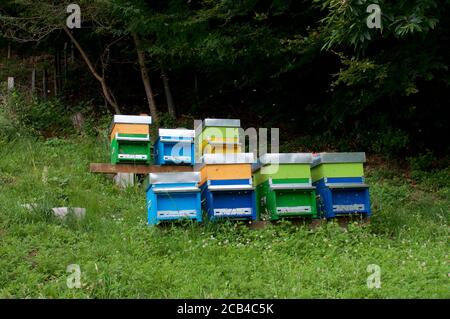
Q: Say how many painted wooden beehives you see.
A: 7